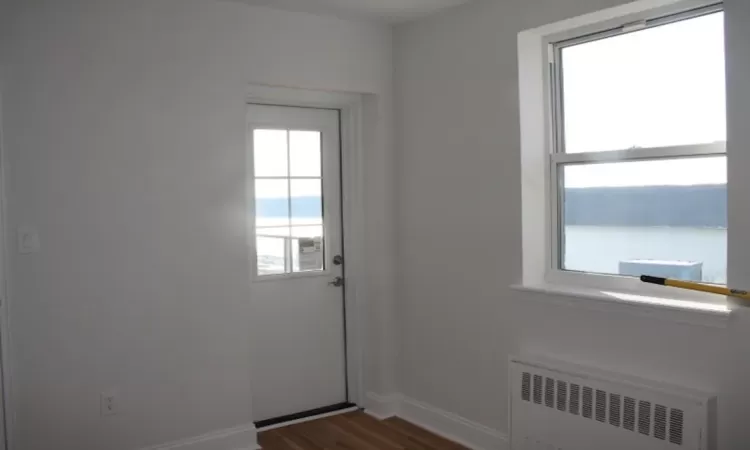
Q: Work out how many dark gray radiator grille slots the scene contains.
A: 12